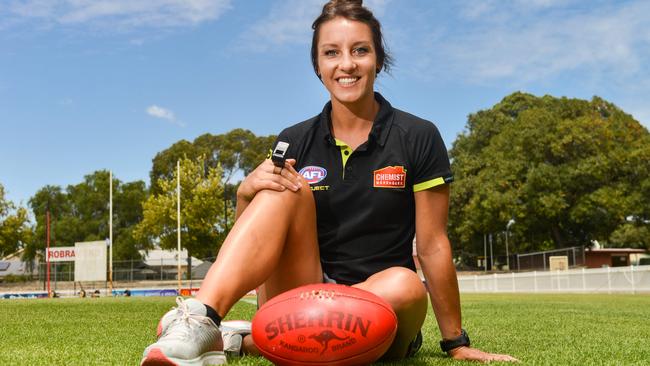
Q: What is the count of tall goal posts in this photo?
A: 2